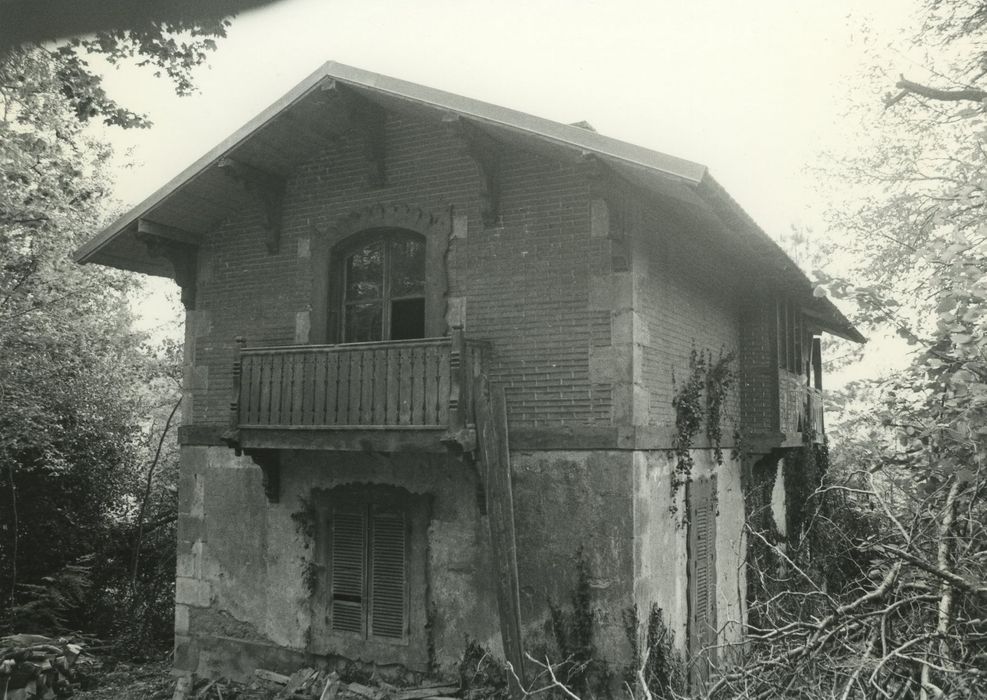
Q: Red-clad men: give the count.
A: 0